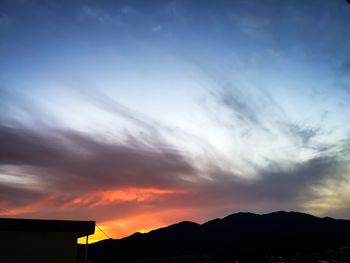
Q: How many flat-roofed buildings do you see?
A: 1